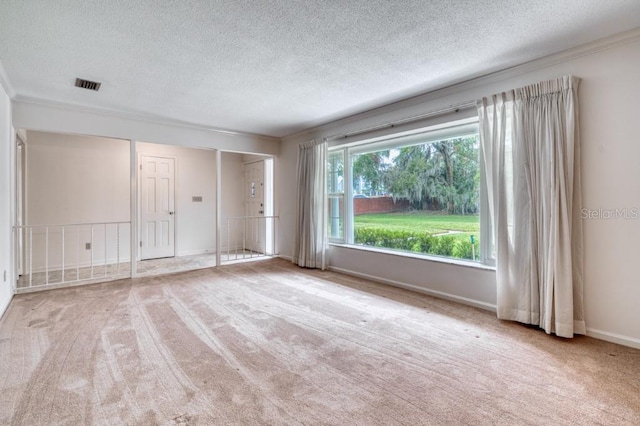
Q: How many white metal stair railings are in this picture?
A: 2